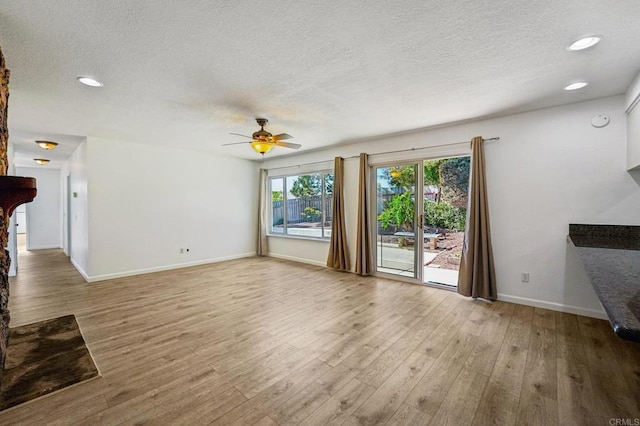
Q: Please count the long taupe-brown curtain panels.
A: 4